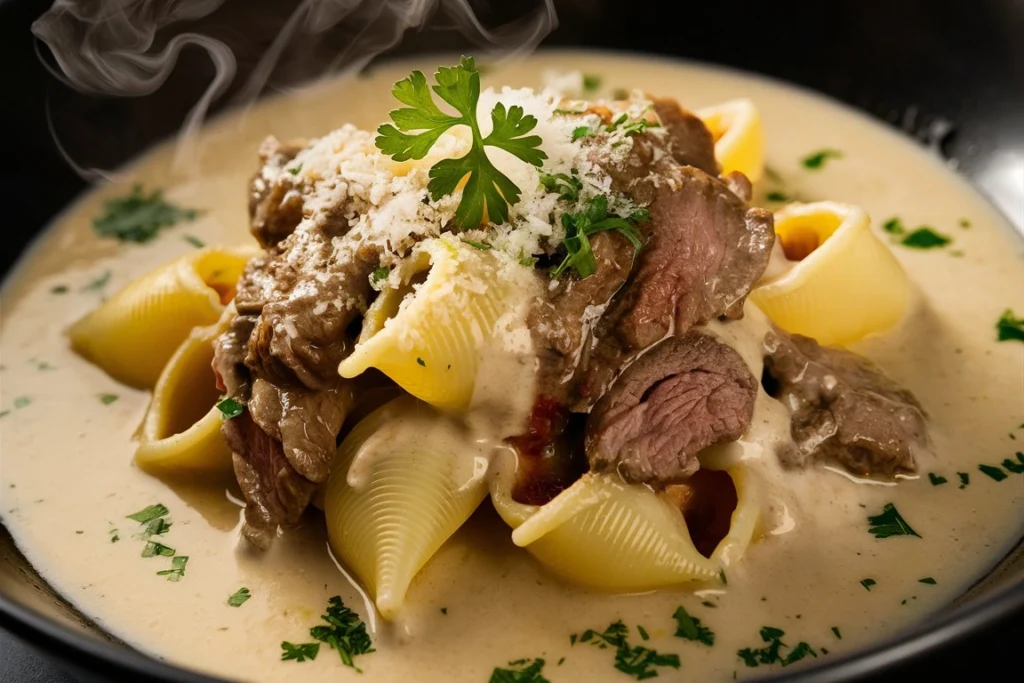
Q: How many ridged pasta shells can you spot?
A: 7